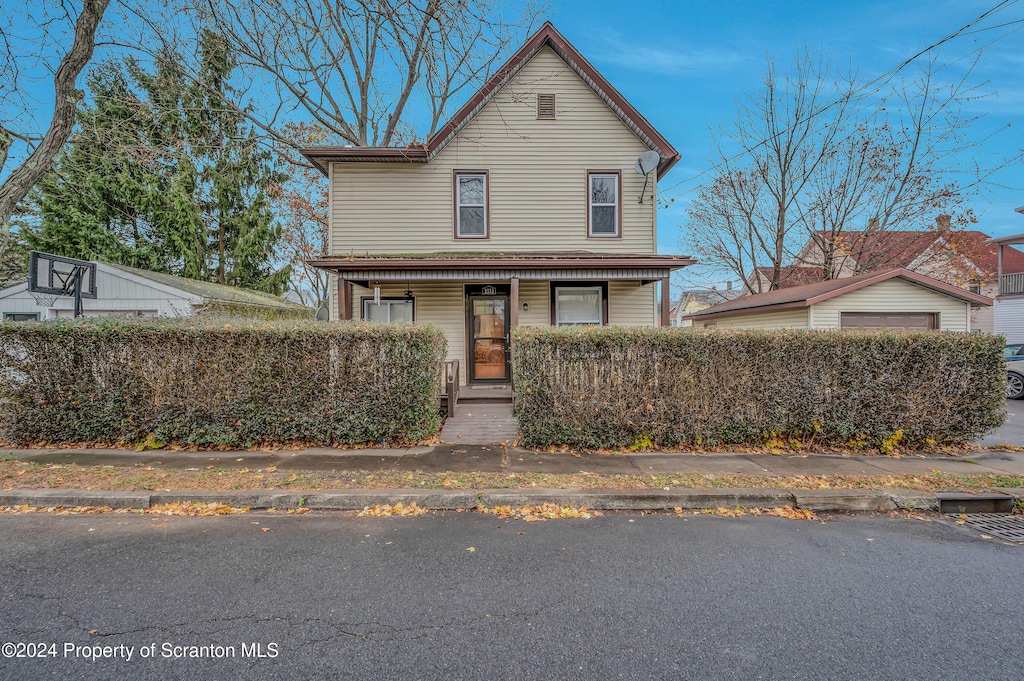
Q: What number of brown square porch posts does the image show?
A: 3